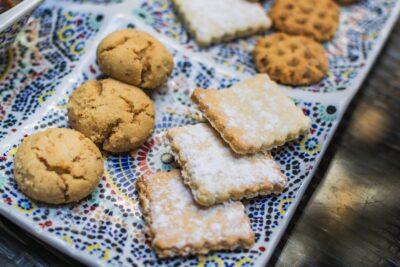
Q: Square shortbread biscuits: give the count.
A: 4